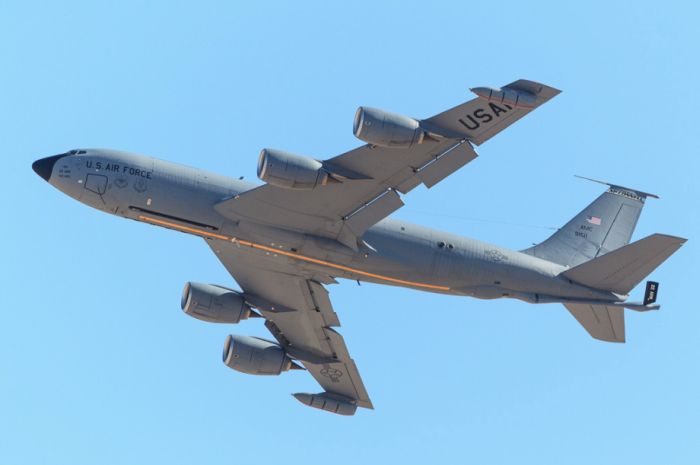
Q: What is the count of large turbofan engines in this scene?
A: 4